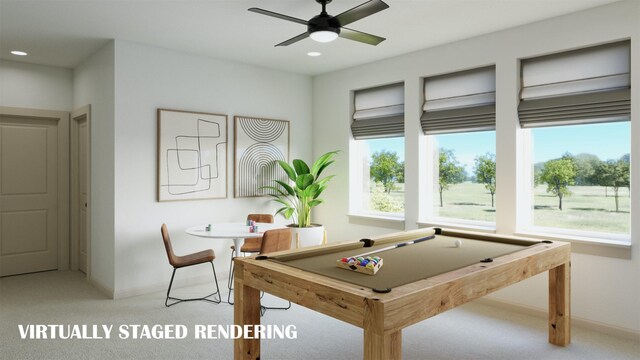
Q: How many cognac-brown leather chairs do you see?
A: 3